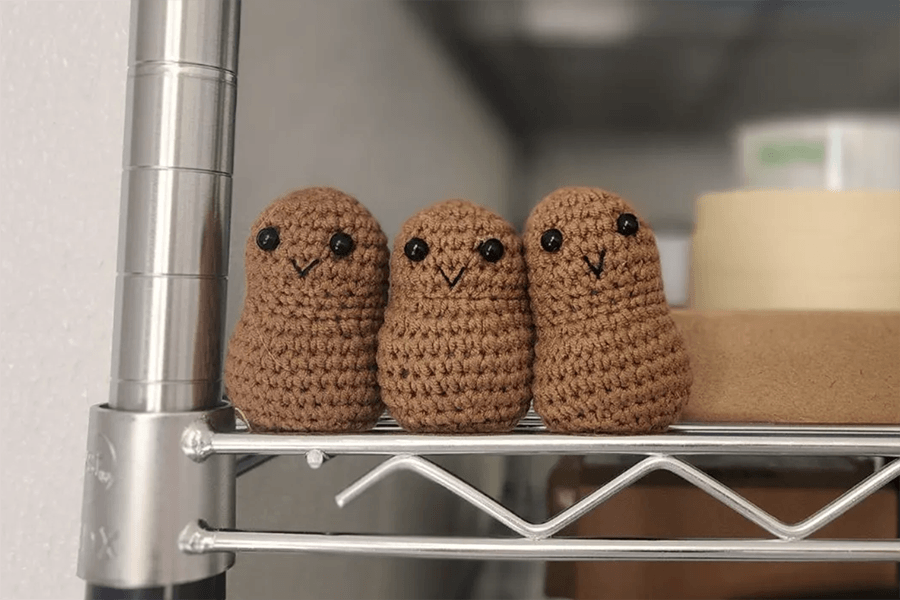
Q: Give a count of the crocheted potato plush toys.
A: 3